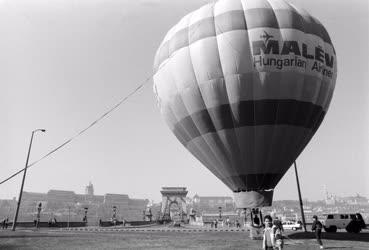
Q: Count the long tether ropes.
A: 1